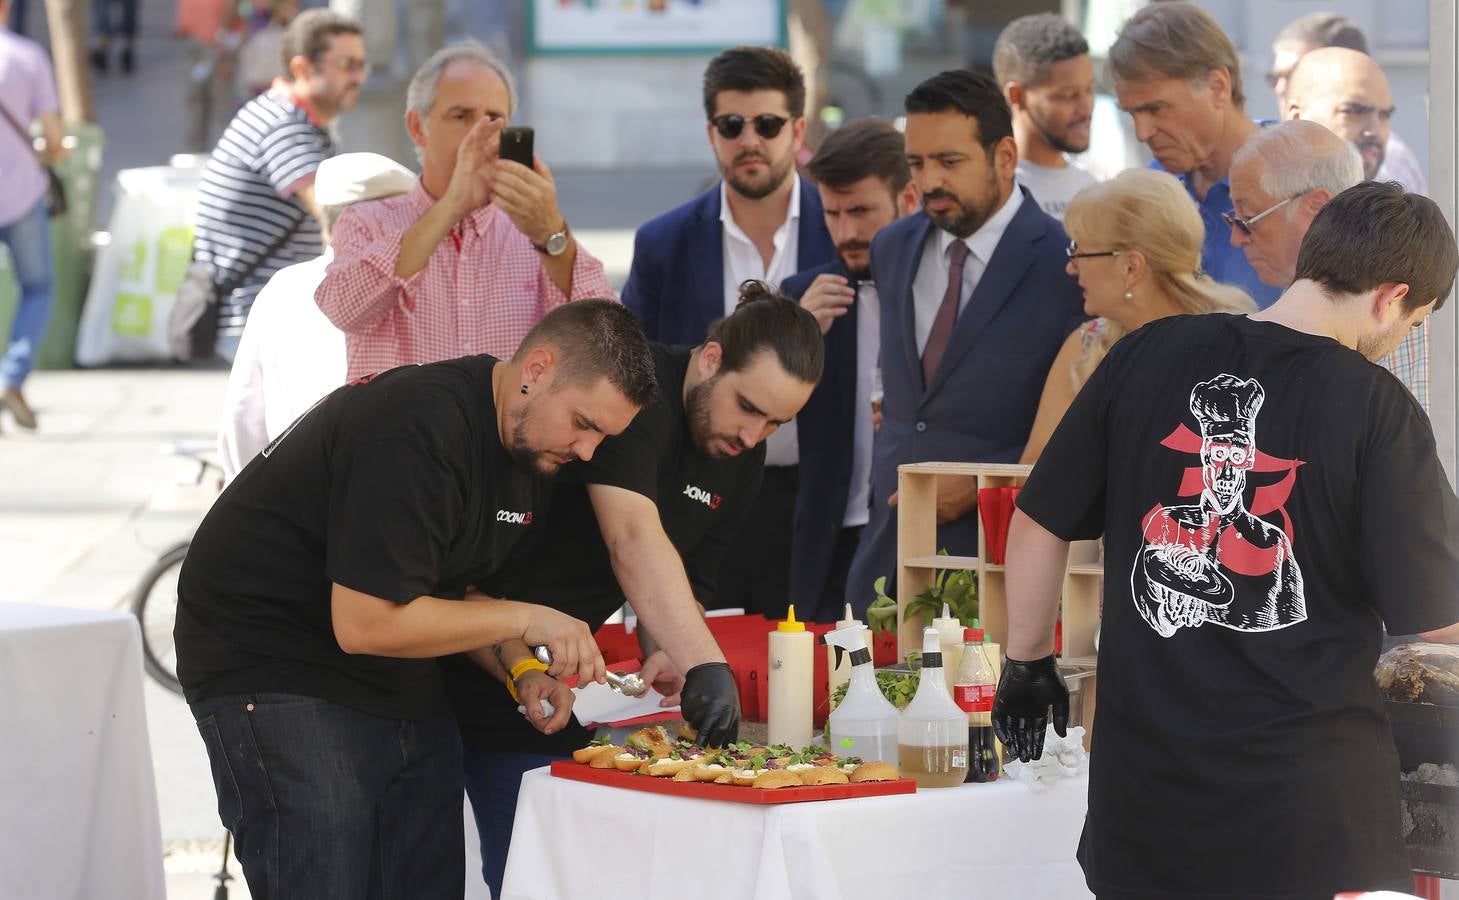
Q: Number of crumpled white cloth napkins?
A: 1